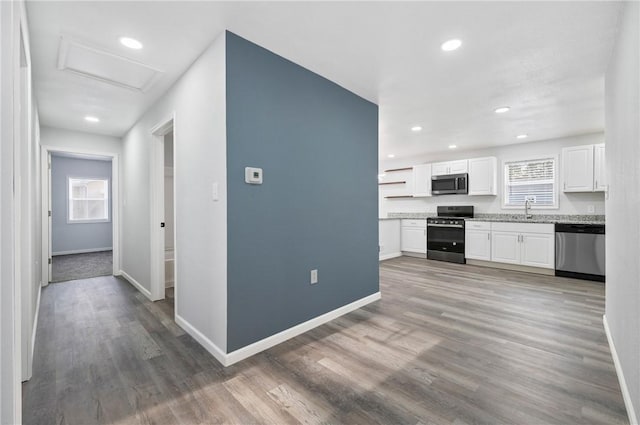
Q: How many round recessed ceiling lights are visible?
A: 8